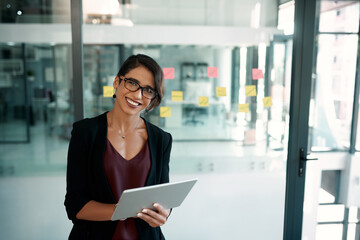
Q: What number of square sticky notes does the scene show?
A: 11